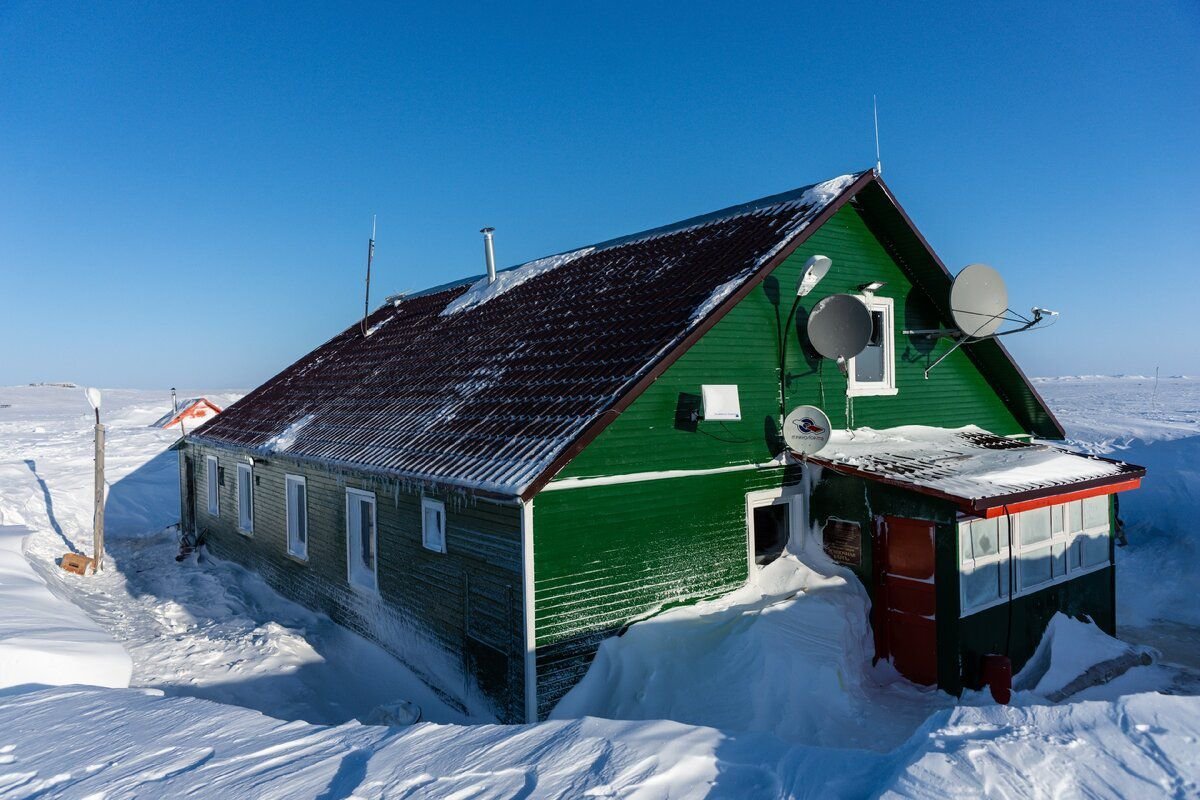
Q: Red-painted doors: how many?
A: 1